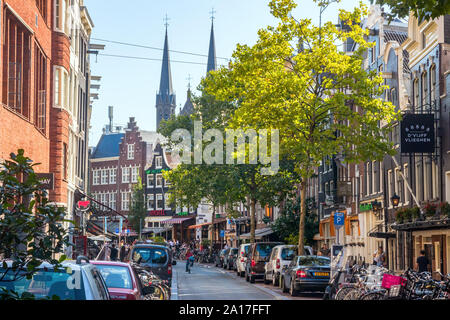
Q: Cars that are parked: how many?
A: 9